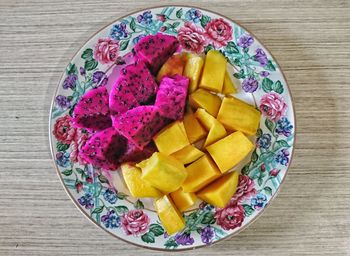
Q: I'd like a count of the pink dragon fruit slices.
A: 6